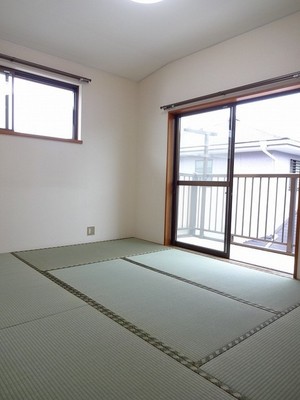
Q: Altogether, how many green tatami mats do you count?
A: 6